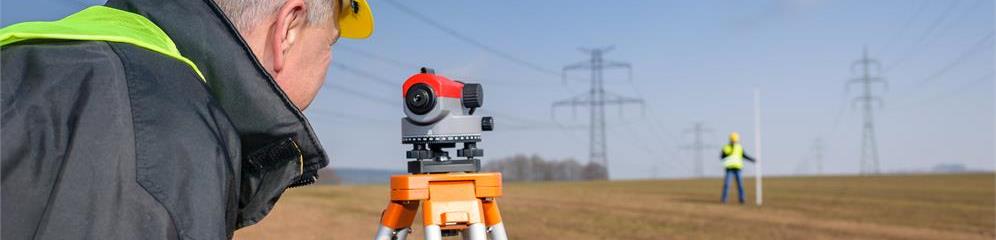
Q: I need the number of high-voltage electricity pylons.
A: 4